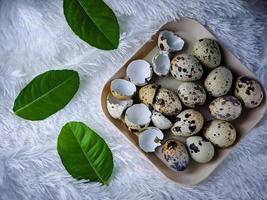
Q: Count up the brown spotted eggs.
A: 11